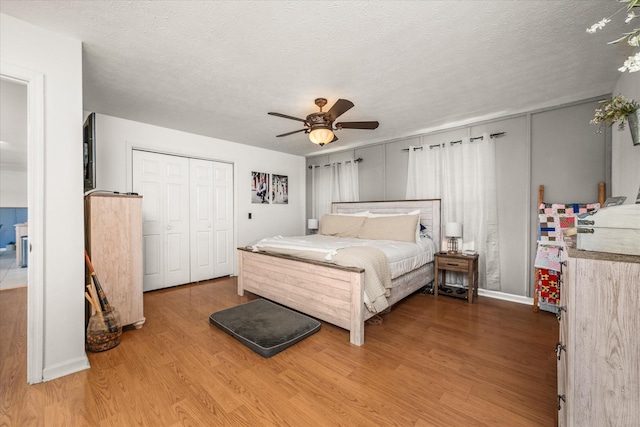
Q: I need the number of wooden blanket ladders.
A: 1